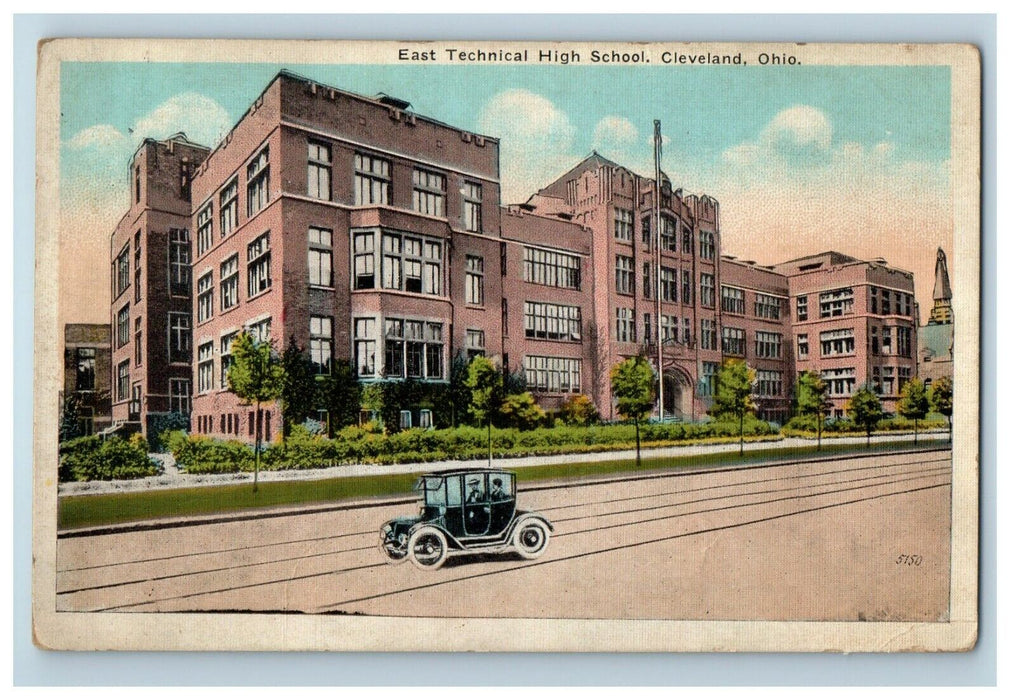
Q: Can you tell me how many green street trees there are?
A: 8